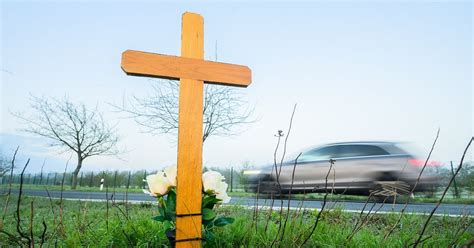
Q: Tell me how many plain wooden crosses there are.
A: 1